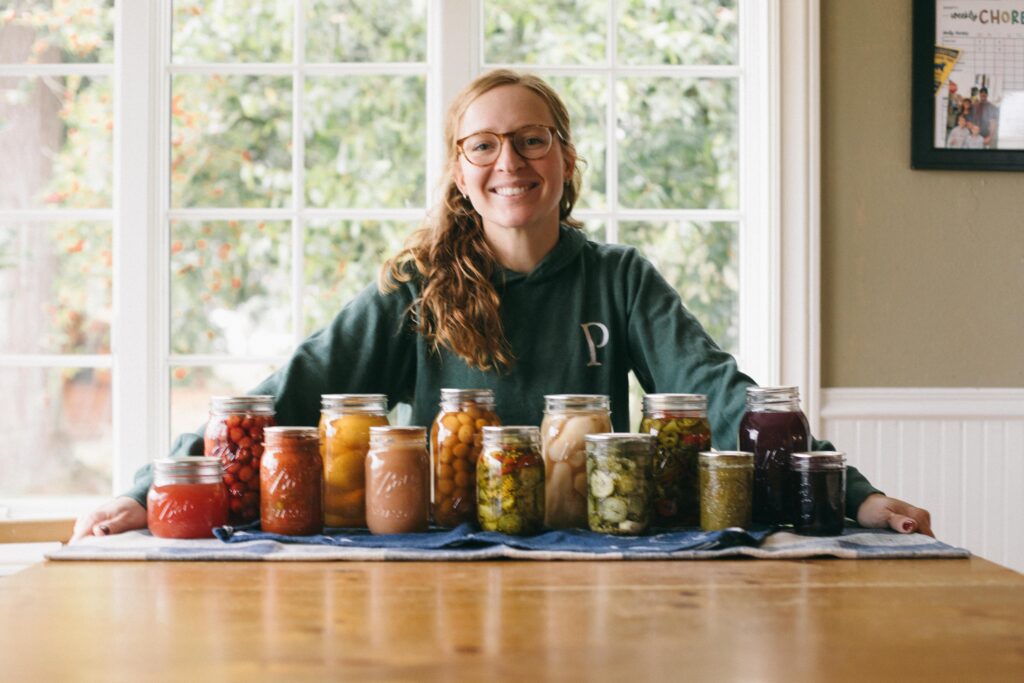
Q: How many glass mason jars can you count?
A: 13